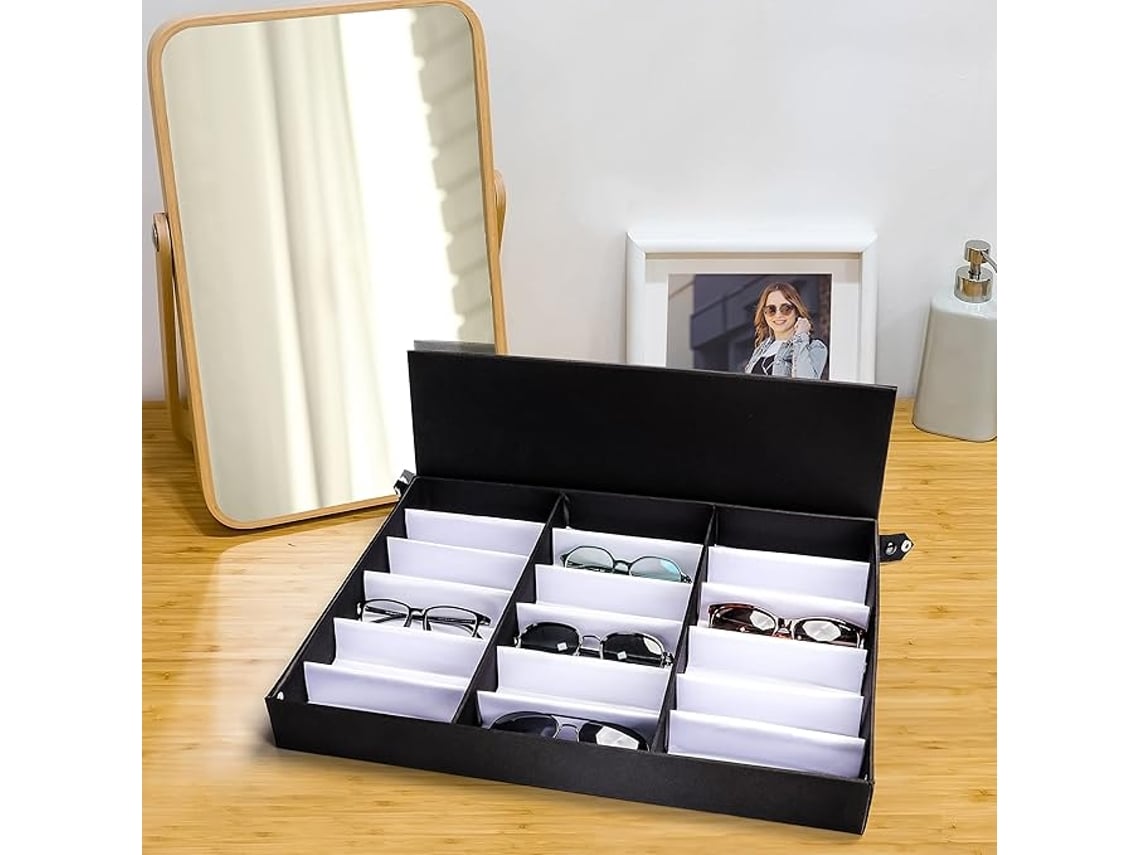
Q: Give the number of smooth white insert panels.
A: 15